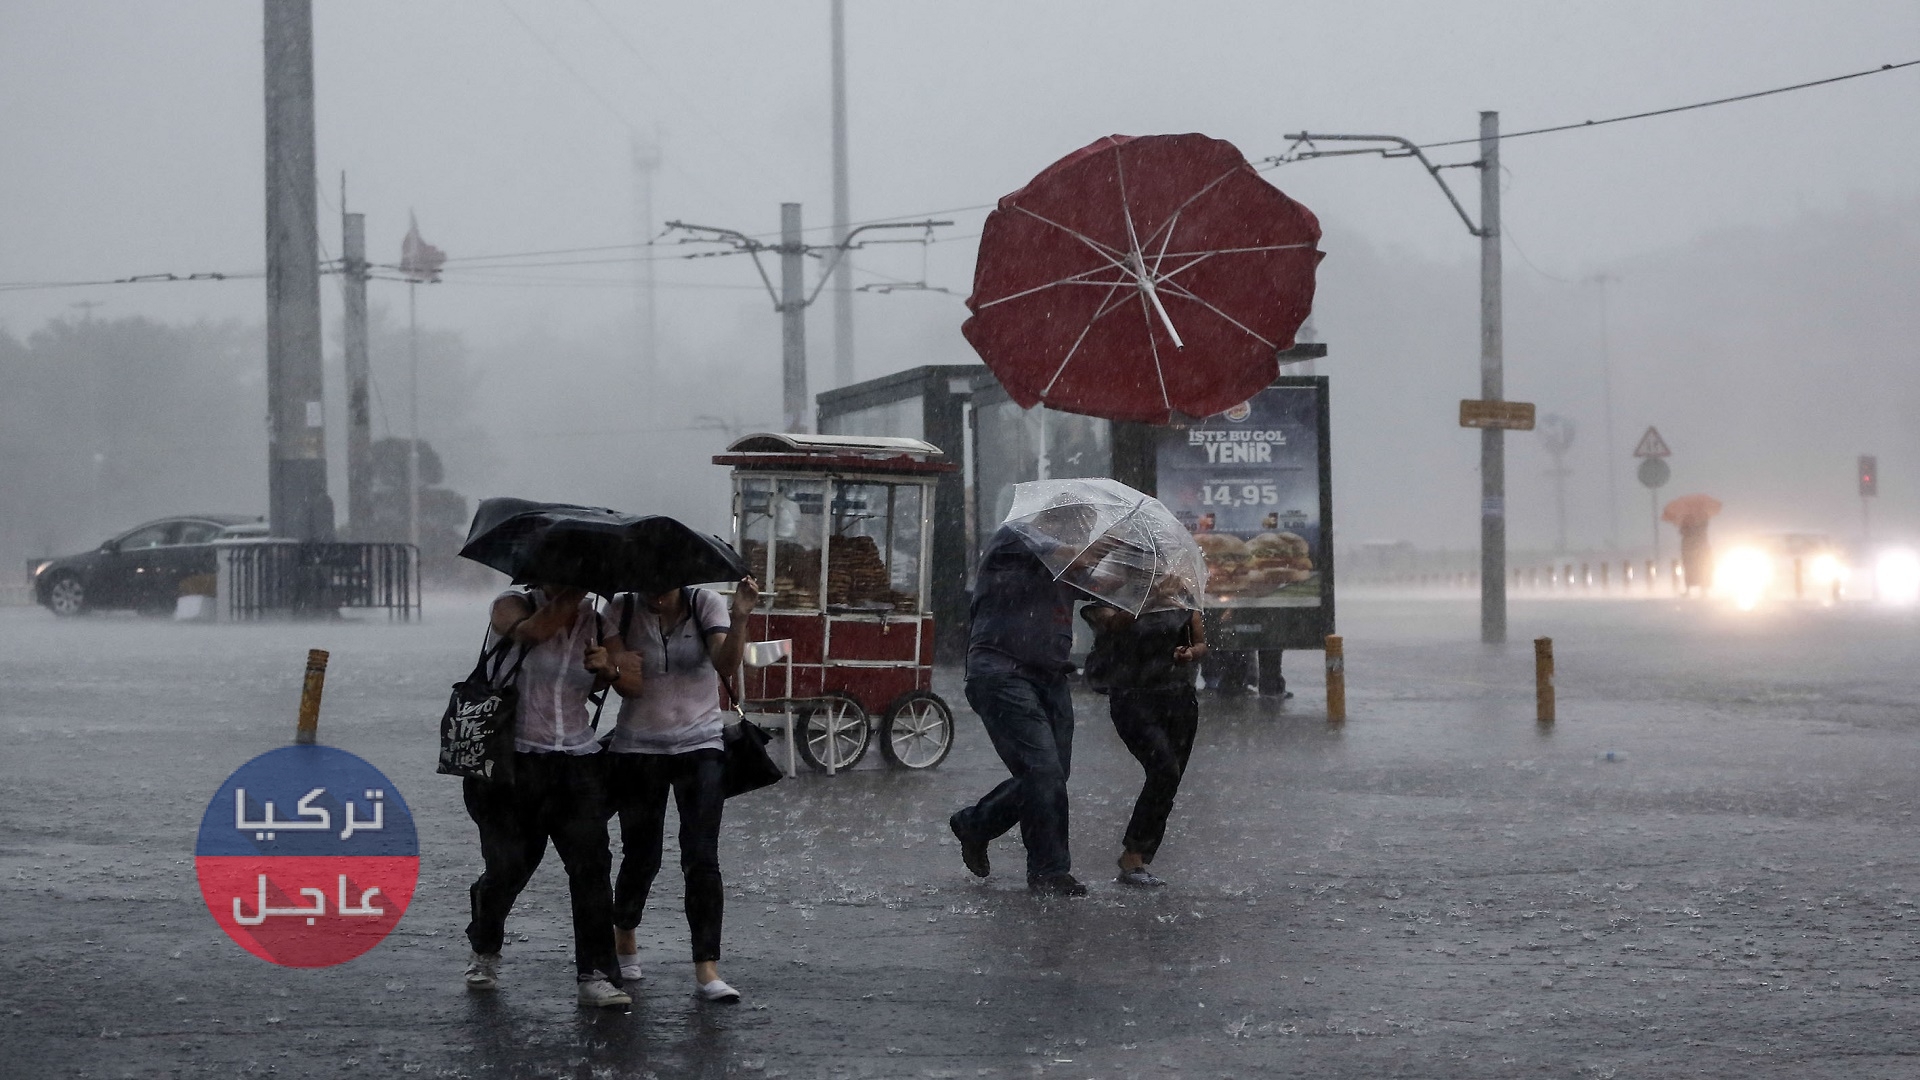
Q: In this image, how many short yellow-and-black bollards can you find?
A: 3